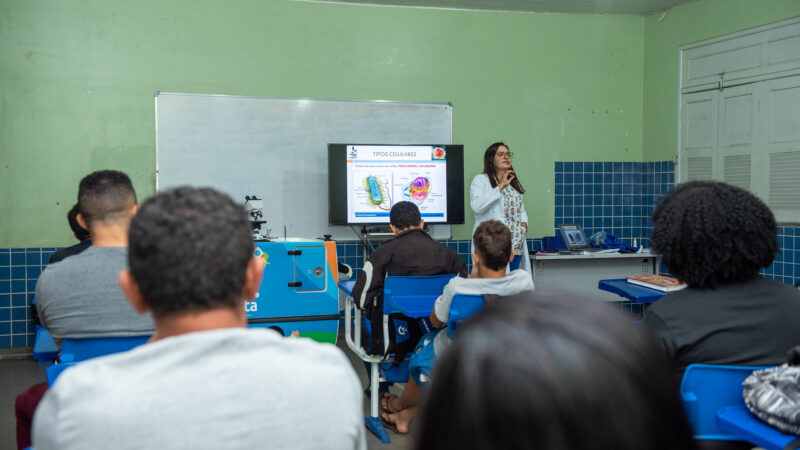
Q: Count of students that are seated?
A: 7